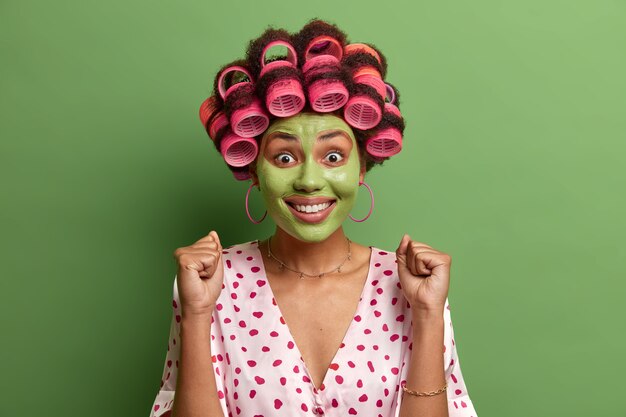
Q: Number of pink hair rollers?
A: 6